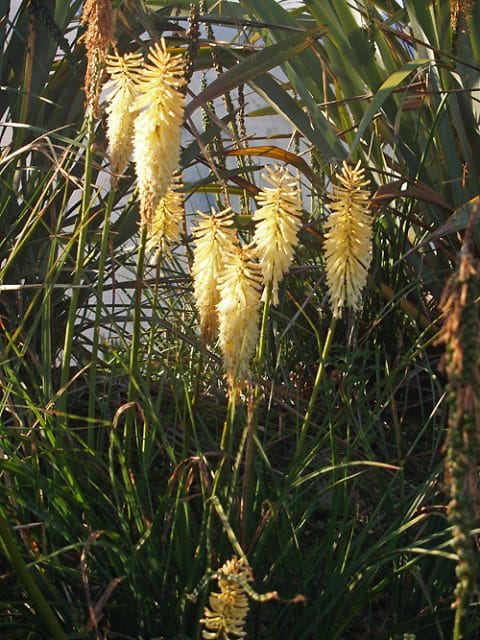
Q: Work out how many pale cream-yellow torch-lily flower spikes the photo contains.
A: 8